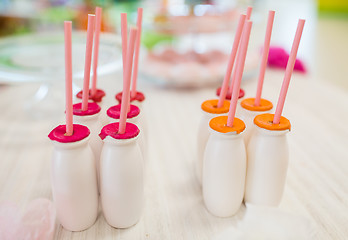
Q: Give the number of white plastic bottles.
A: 11